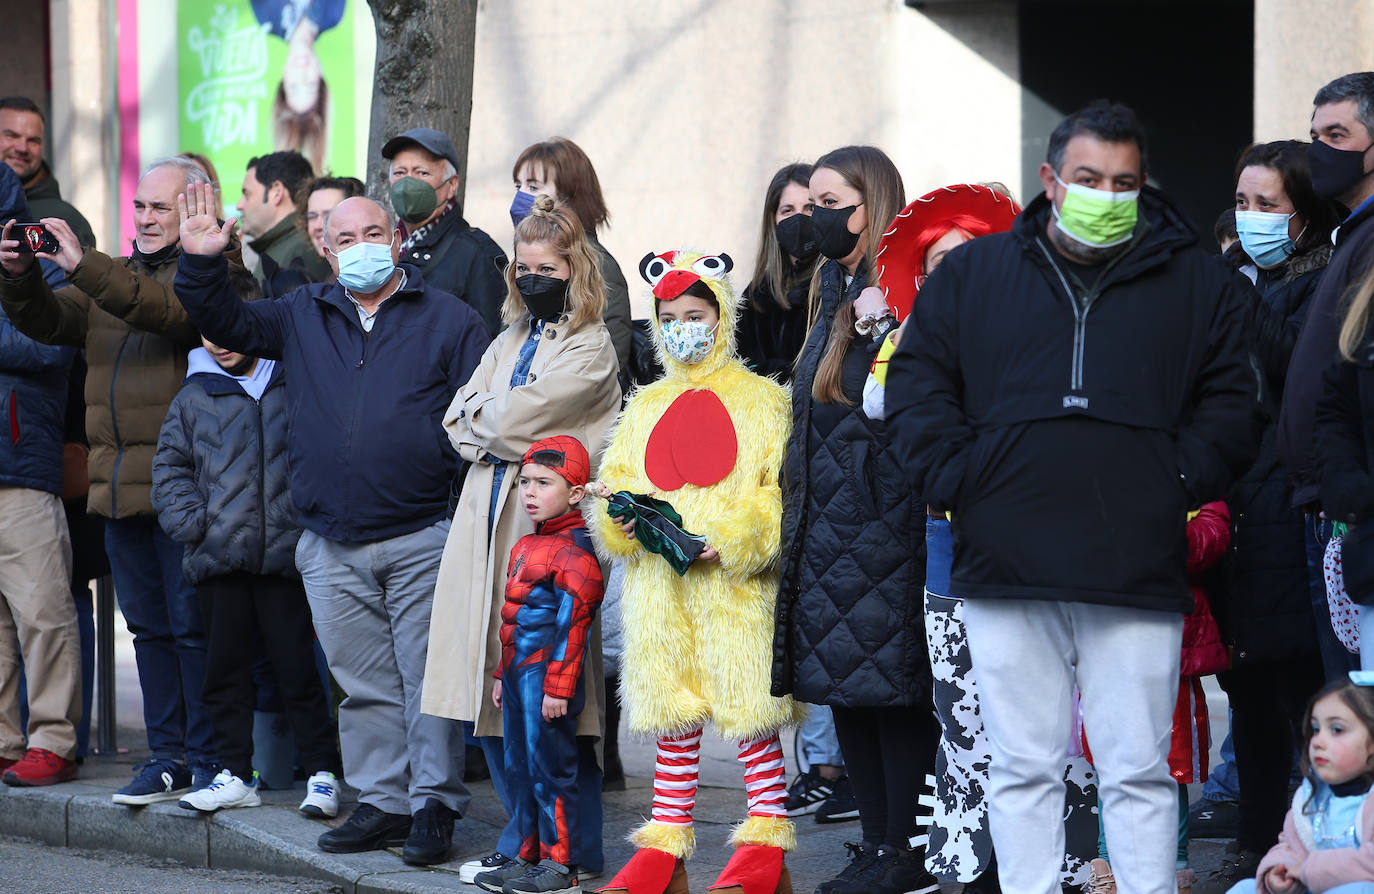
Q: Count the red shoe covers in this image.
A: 2